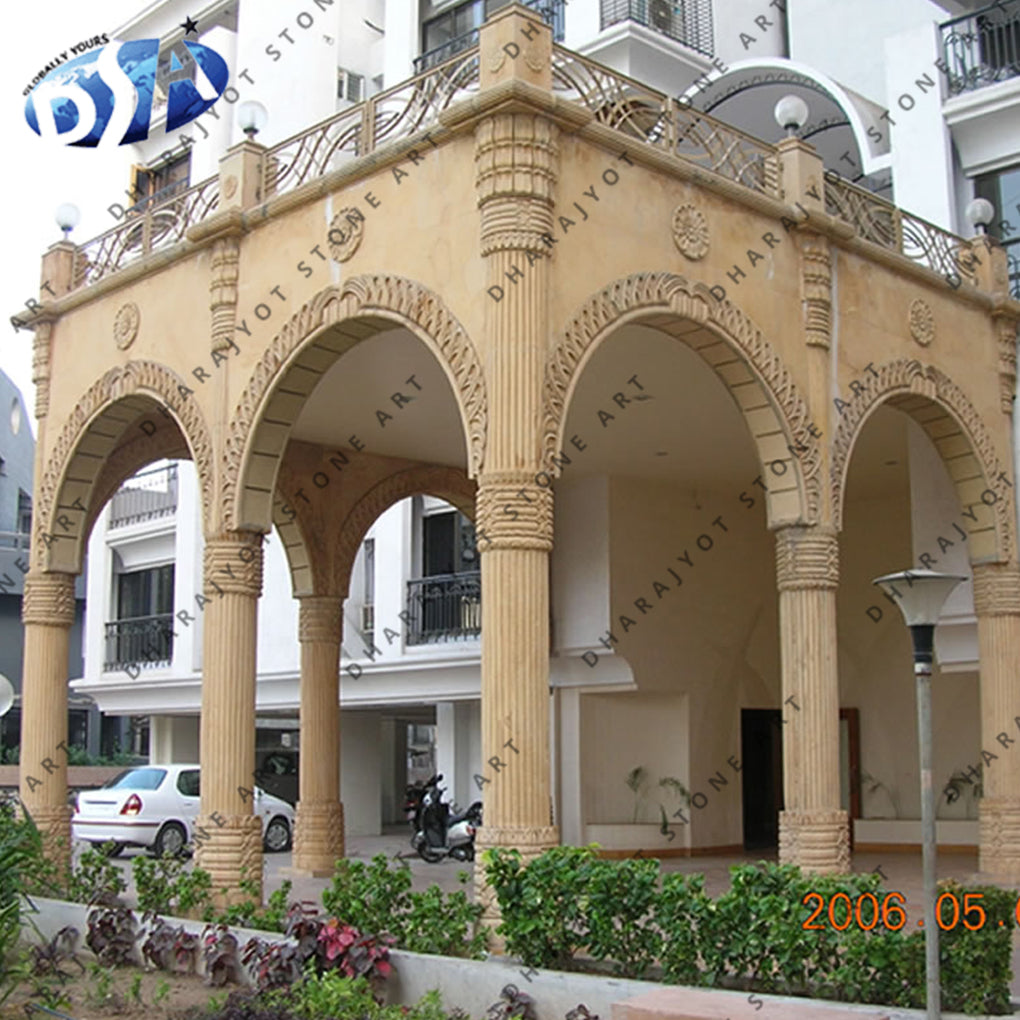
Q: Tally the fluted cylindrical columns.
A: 6